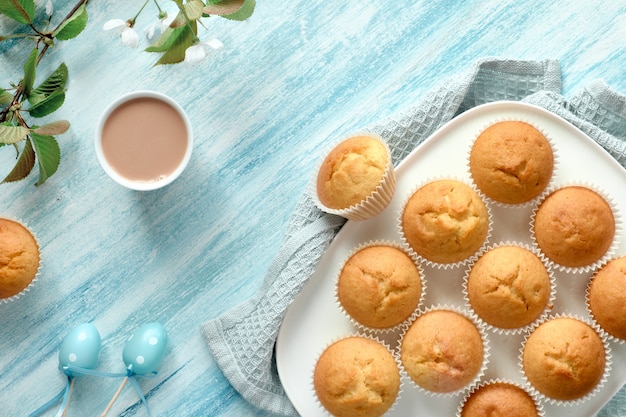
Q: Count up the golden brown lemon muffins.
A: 12